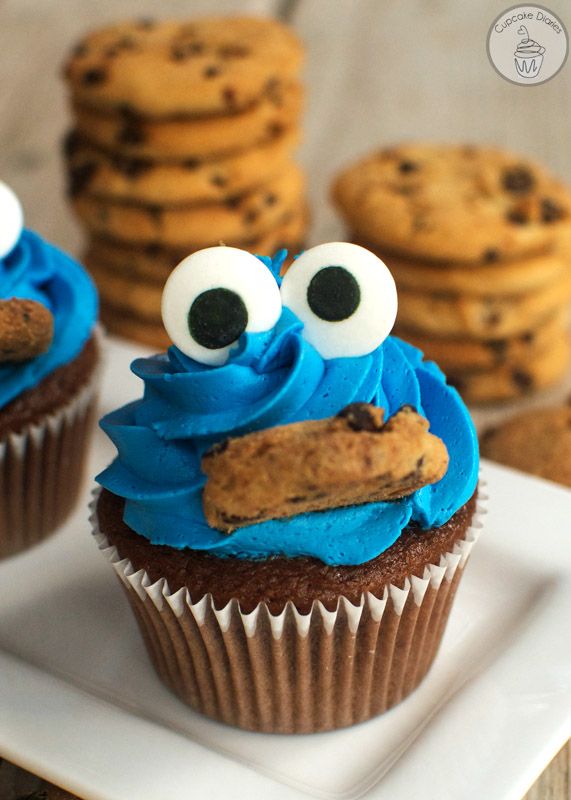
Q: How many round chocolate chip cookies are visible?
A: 13